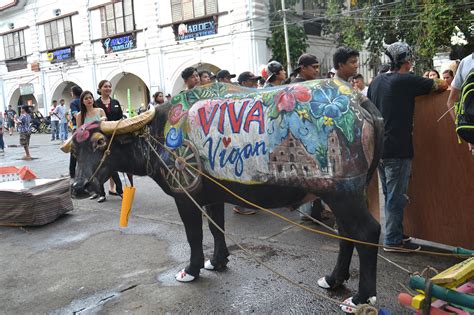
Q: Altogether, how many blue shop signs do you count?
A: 3